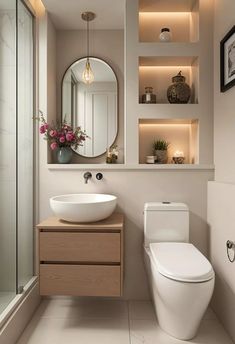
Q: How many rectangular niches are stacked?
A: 3